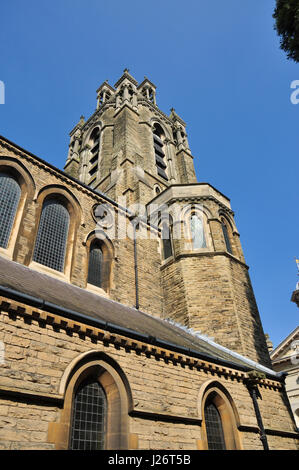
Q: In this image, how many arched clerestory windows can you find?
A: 3